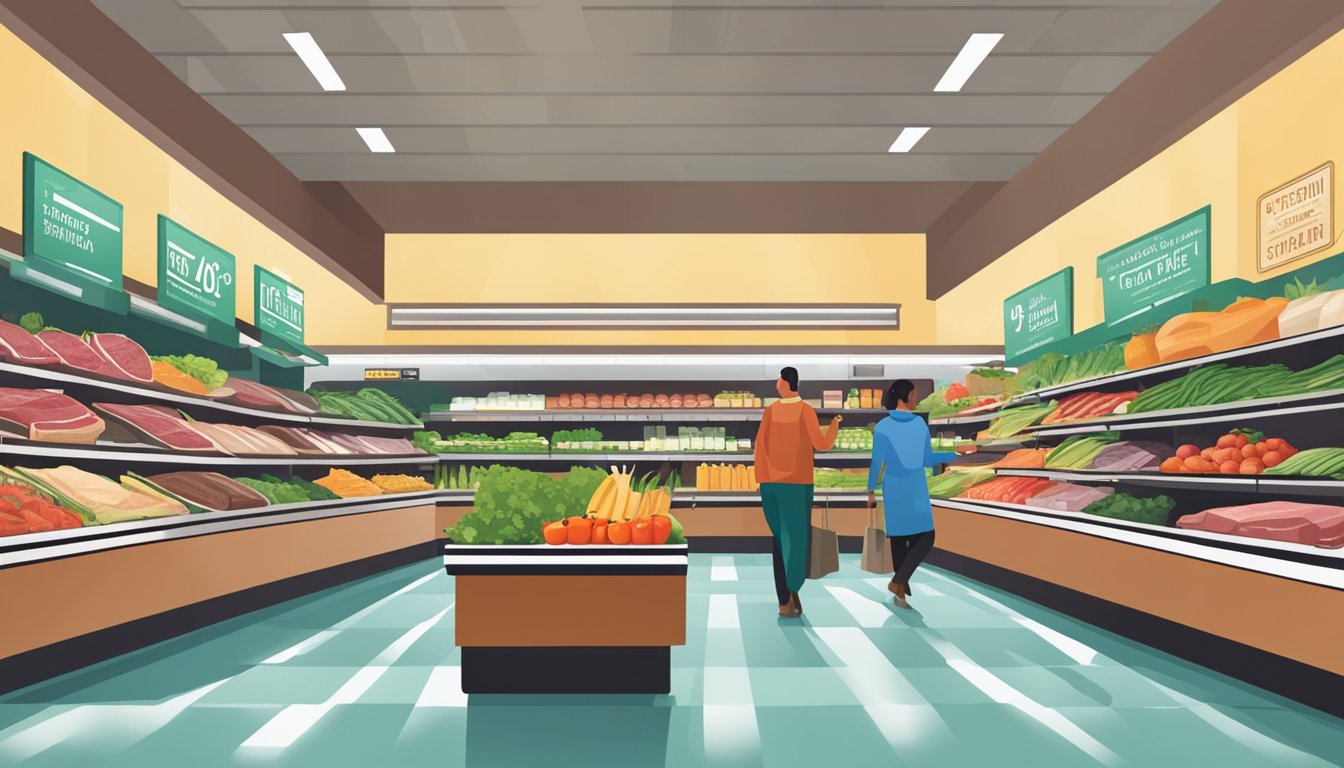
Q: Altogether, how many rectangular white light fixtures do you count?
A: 4